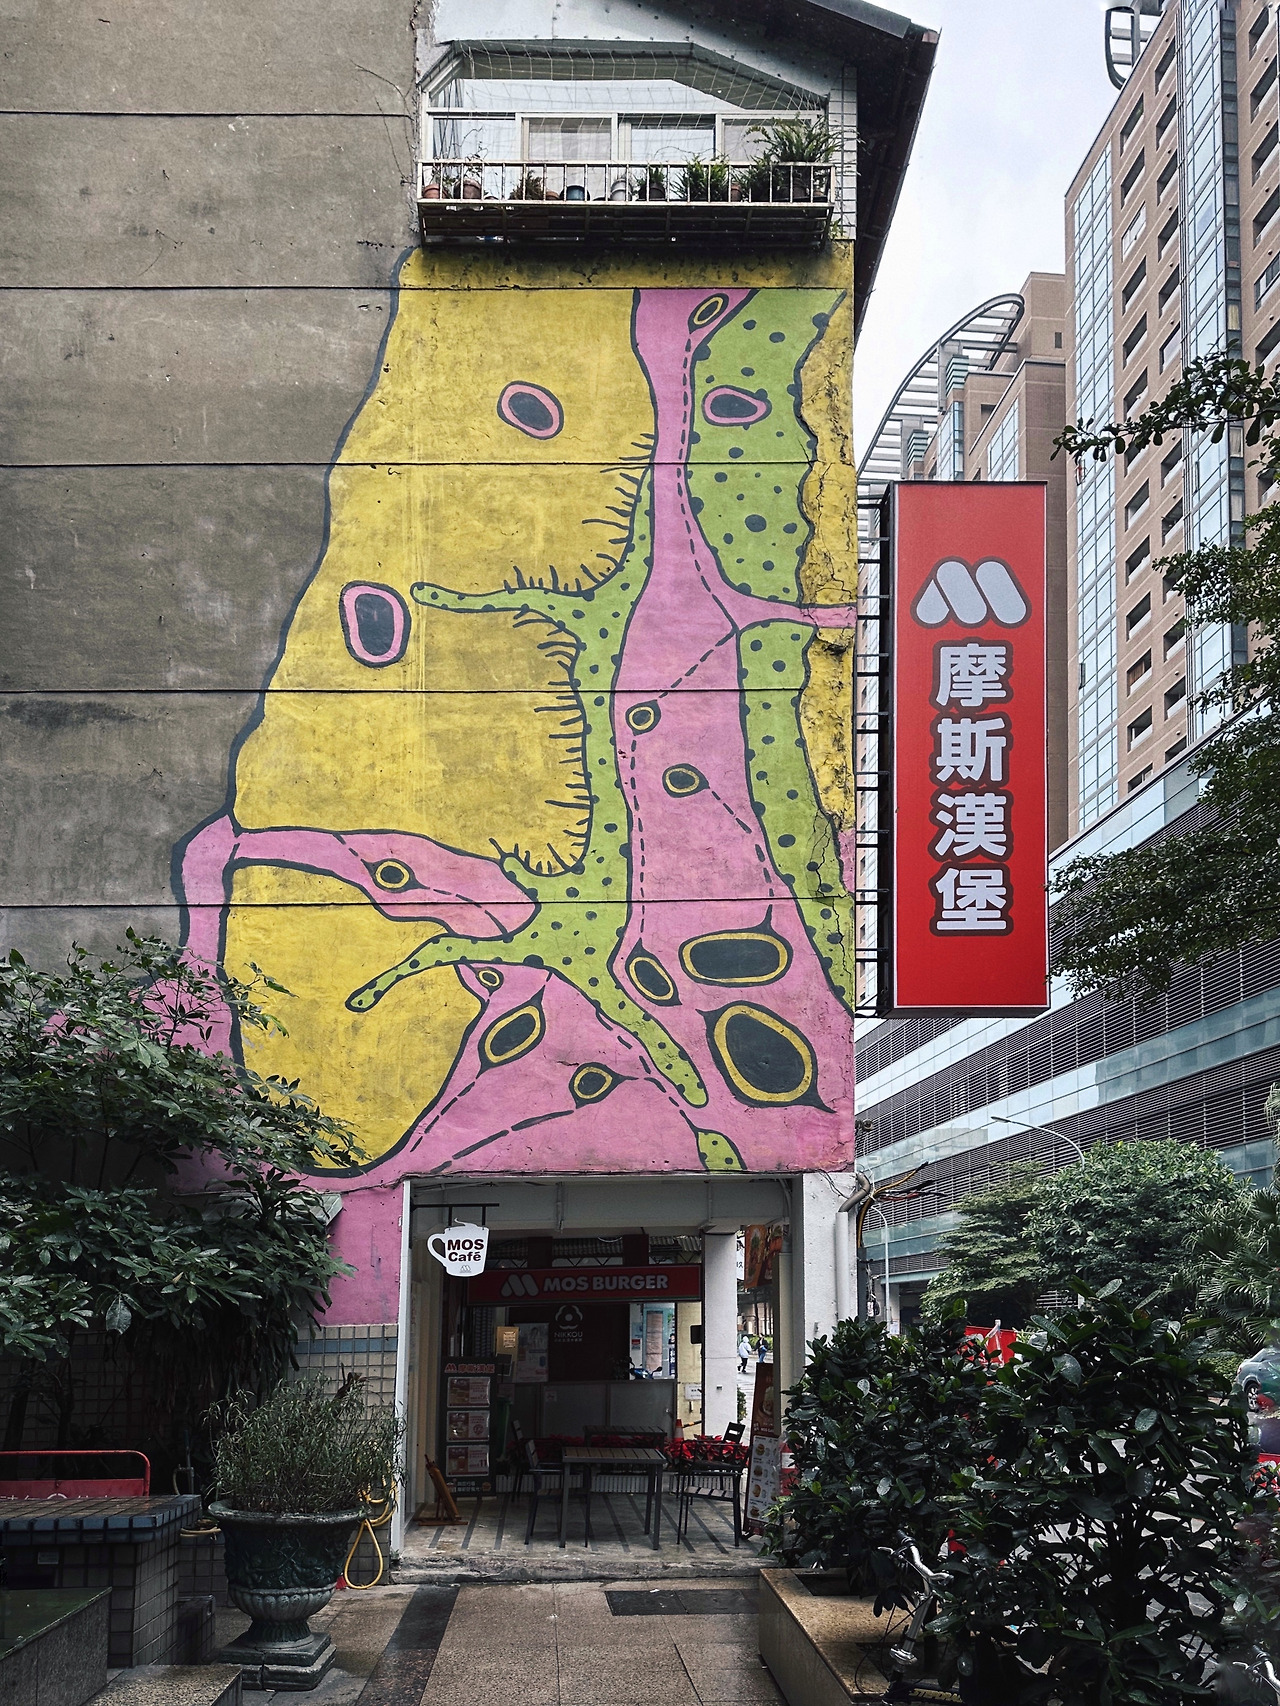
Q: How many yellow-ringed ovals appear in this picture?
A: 10